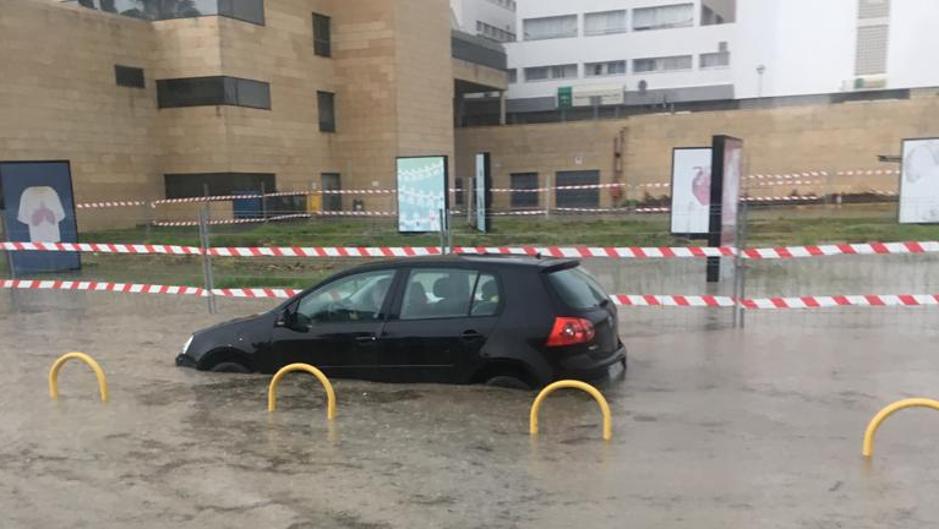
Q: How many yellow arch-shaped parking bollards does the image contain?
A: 4